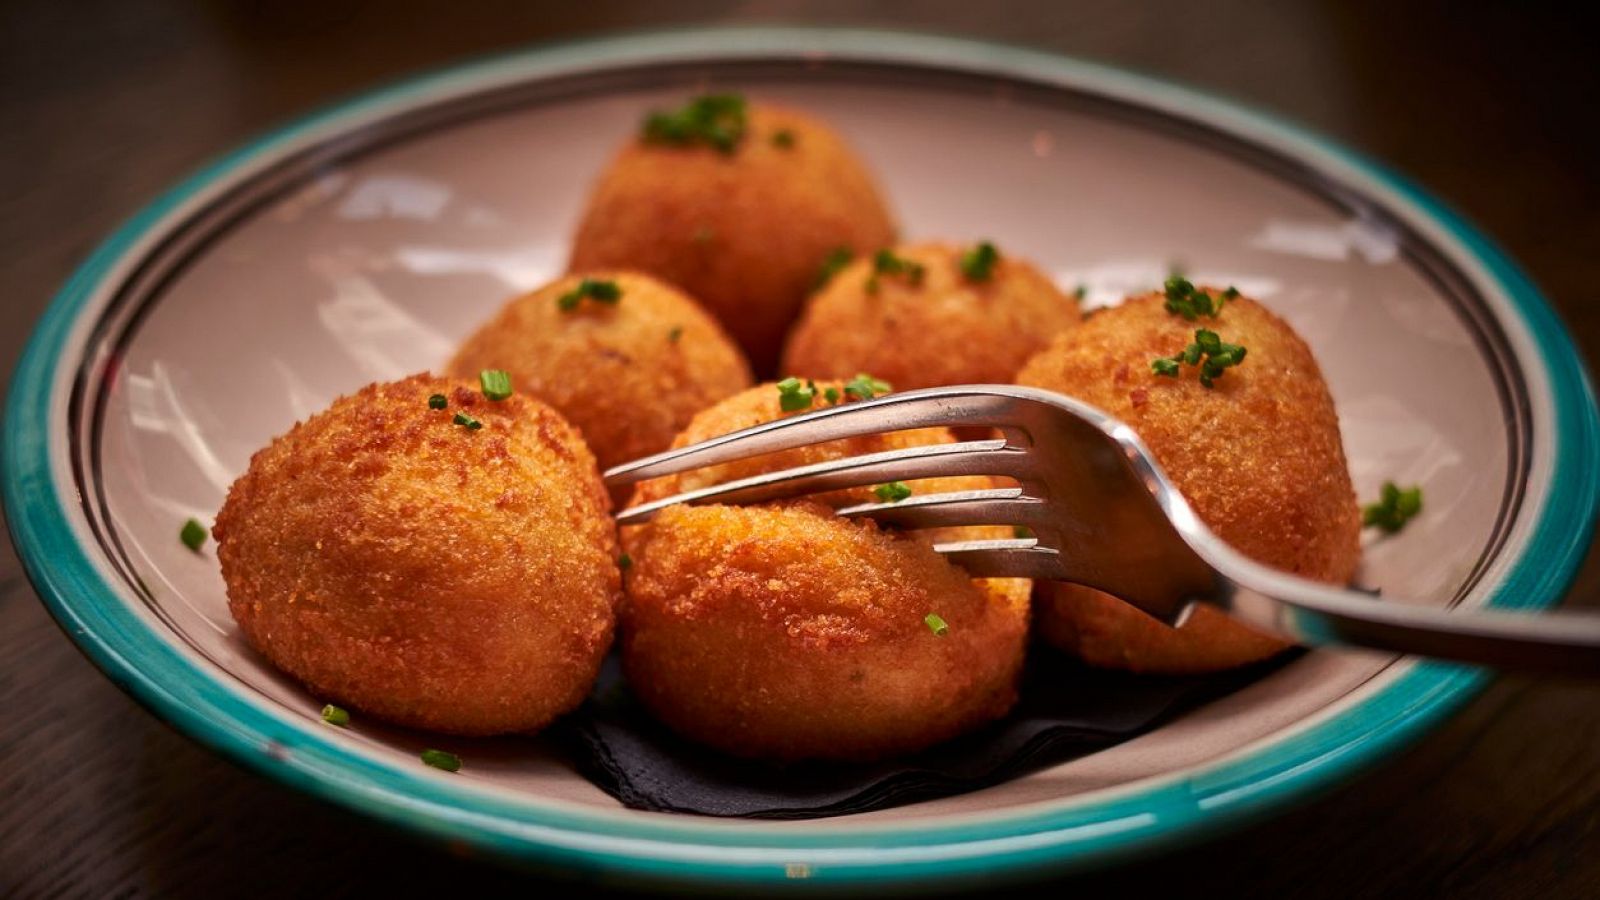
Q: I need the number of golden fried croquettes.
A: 6